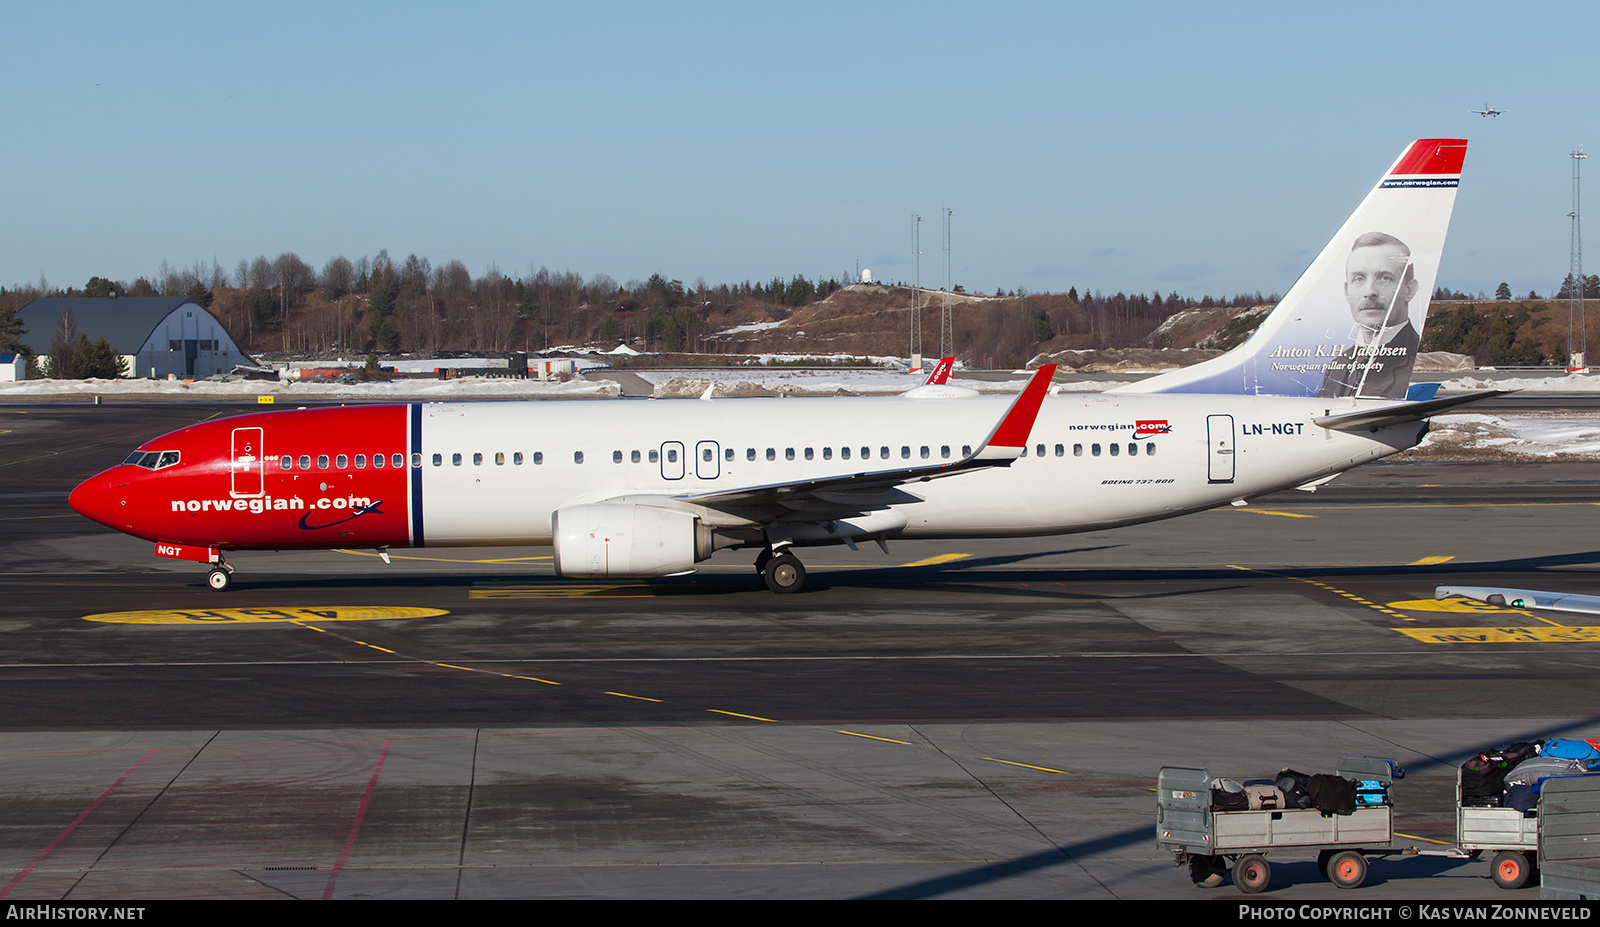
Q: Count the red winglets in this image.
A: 2